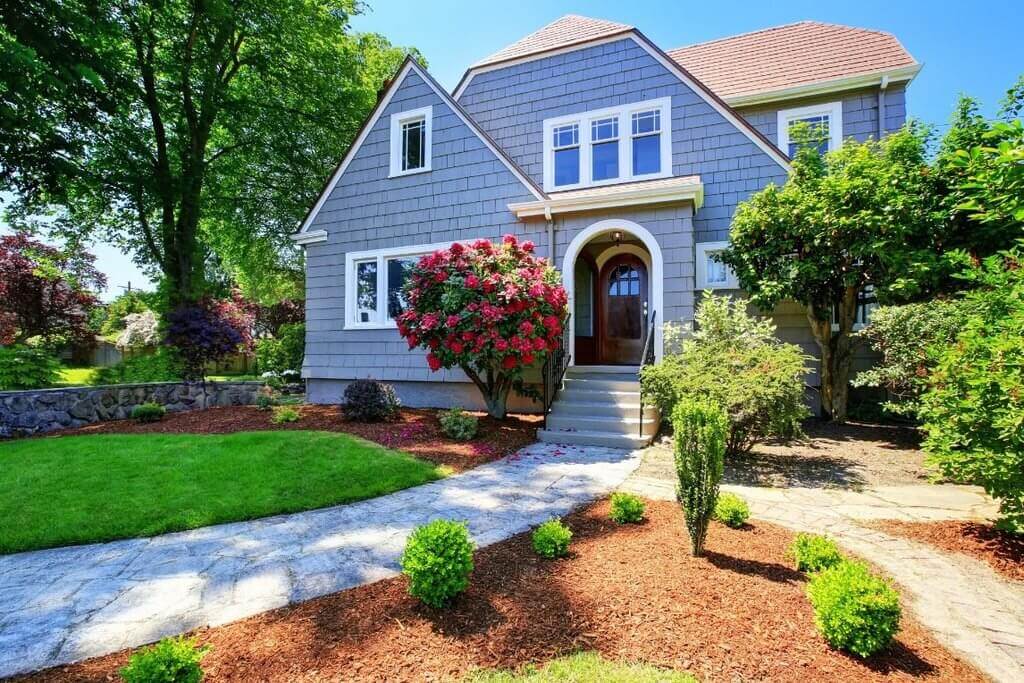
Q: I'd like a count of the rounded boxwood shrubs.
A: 7